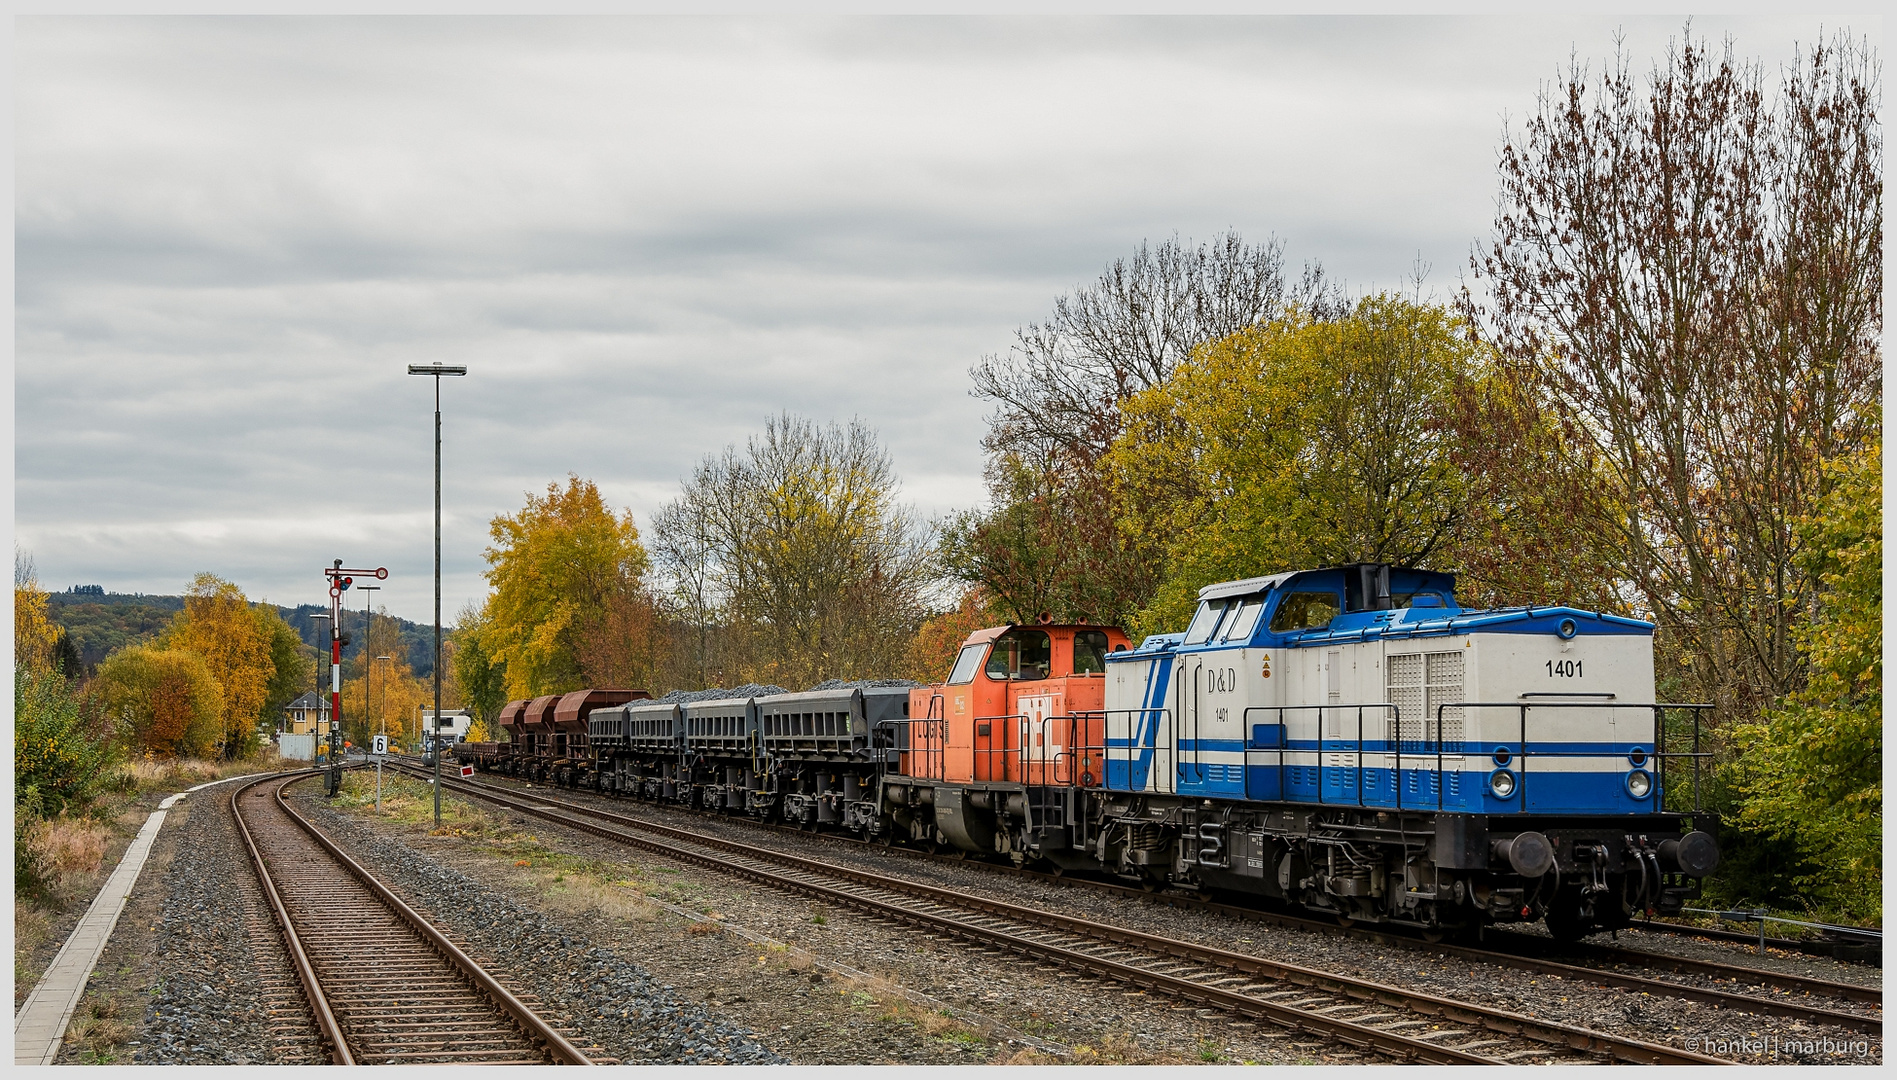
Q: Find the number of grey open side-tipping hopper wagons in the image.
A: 4